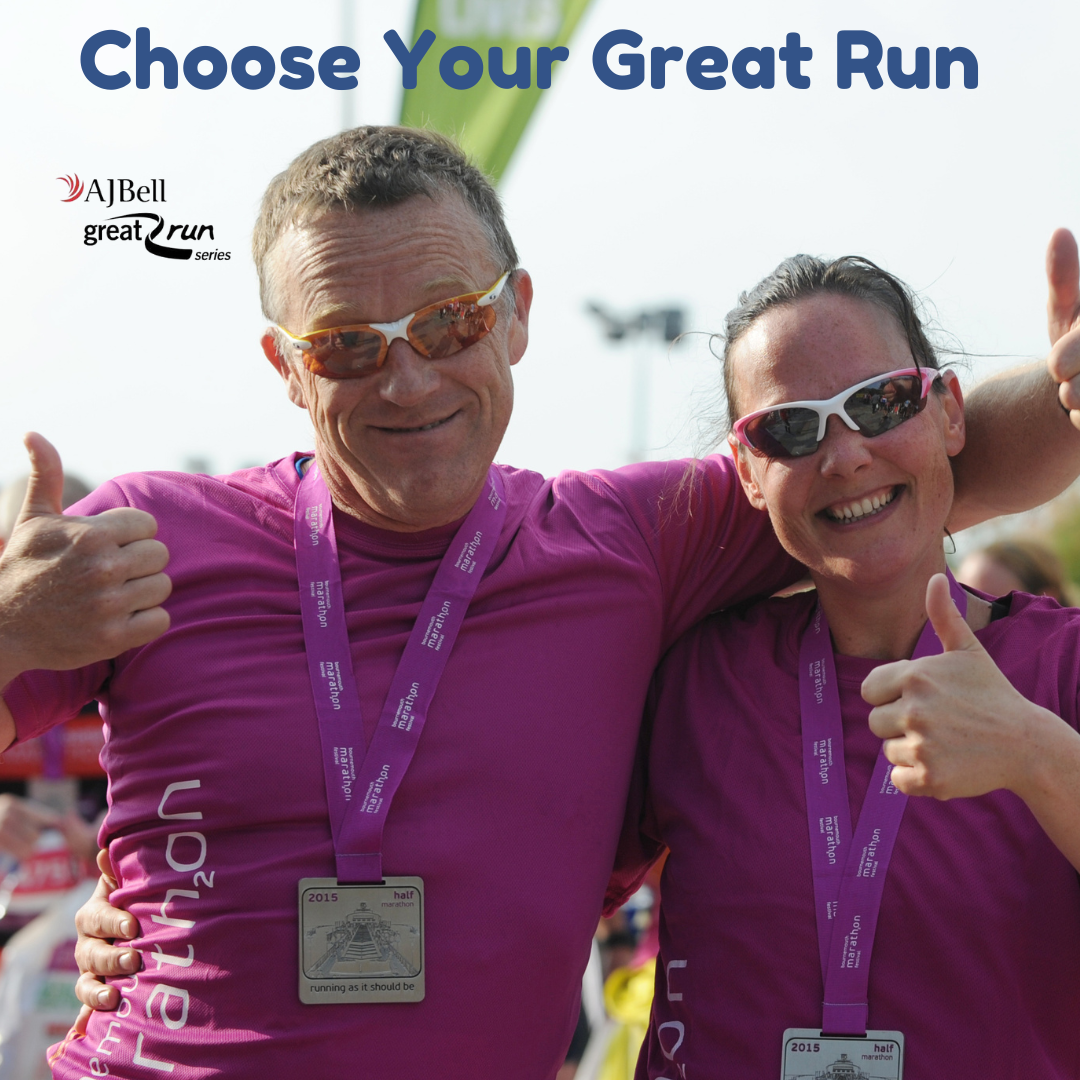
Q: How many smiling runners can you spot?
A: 2